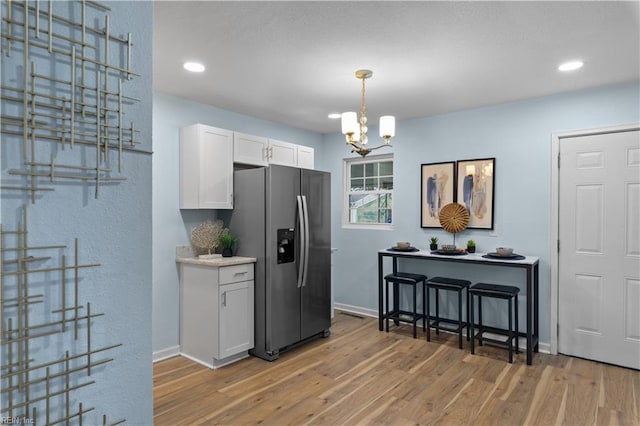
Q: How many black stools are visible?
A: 3